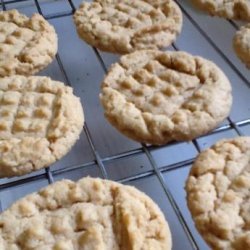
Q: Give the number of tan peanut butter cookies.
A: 8